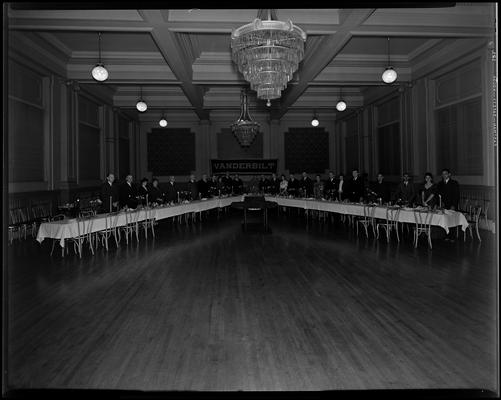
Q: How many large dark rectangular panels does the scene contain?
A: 2